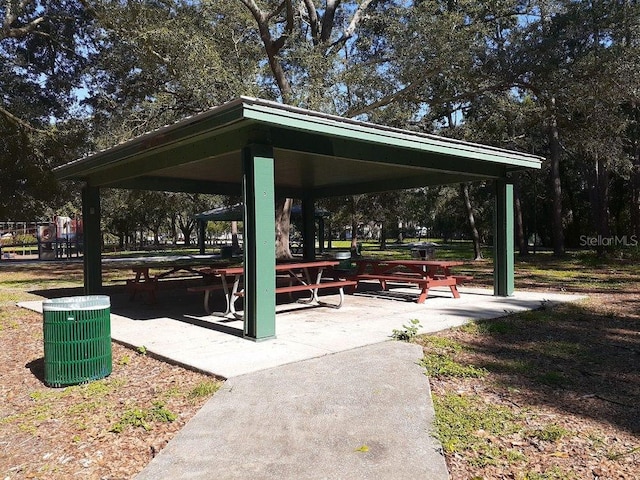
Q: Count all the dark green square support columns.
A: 4